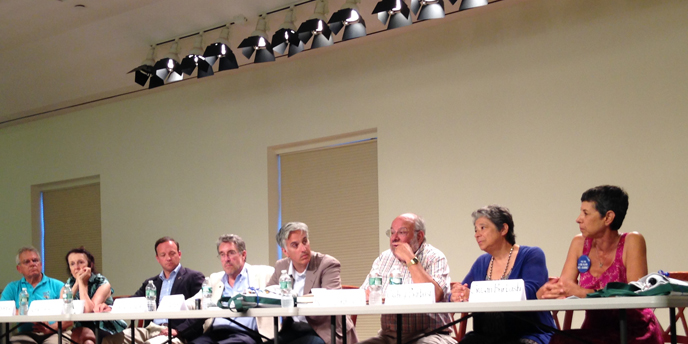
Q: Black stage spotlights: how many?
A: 11